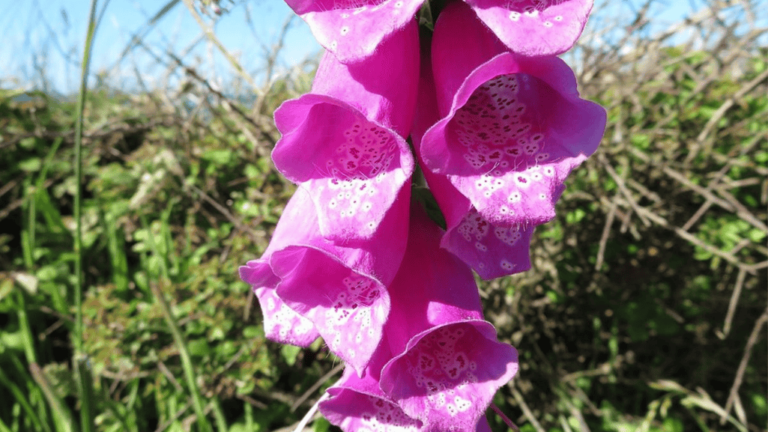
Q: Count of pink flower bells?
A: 9